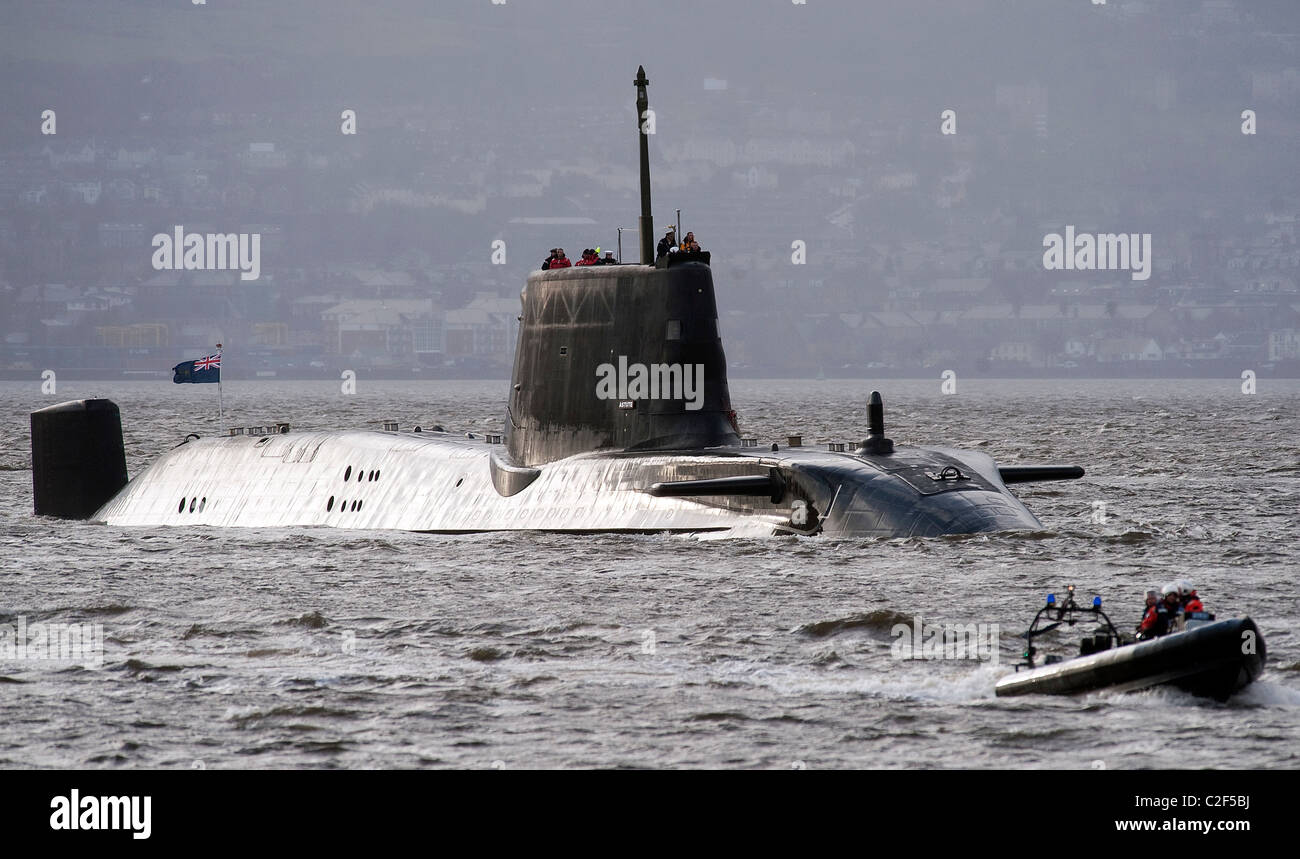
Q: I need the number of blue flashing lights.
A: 2